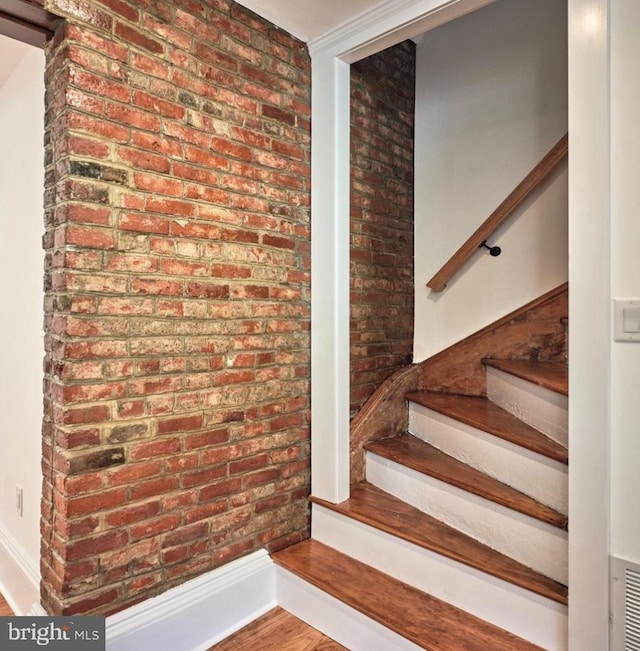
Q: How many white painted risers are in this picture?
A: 5